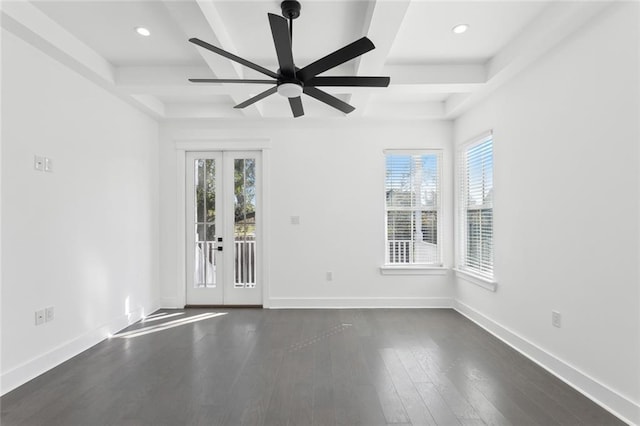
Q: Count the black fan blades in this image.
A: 8